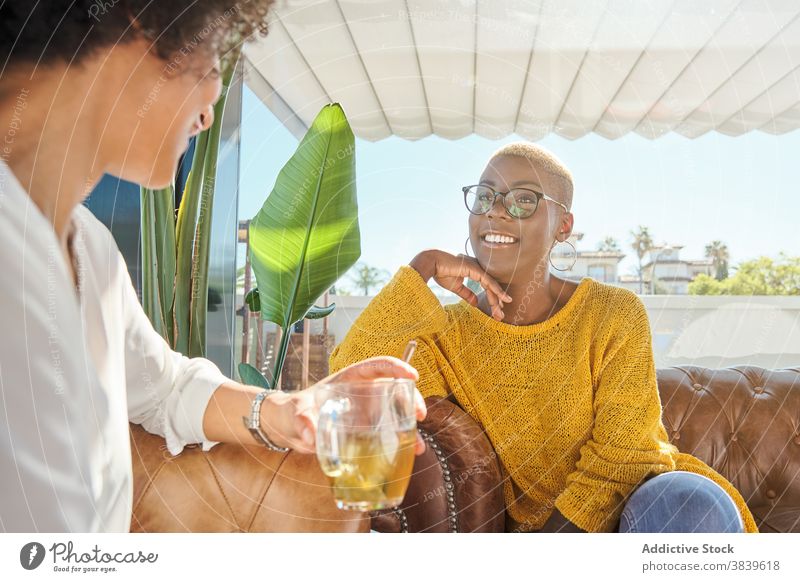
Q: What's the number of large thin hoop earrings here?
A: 2